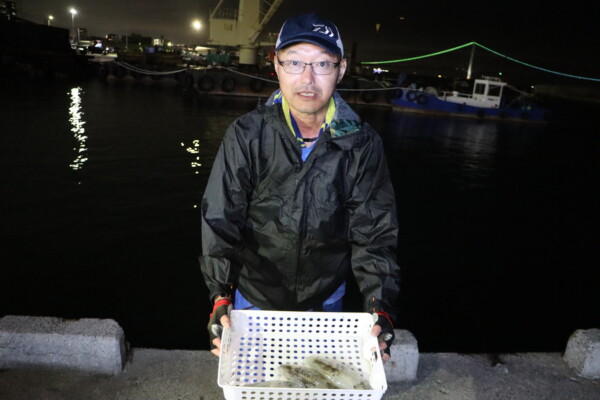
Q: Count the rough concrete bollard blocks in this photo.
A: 3